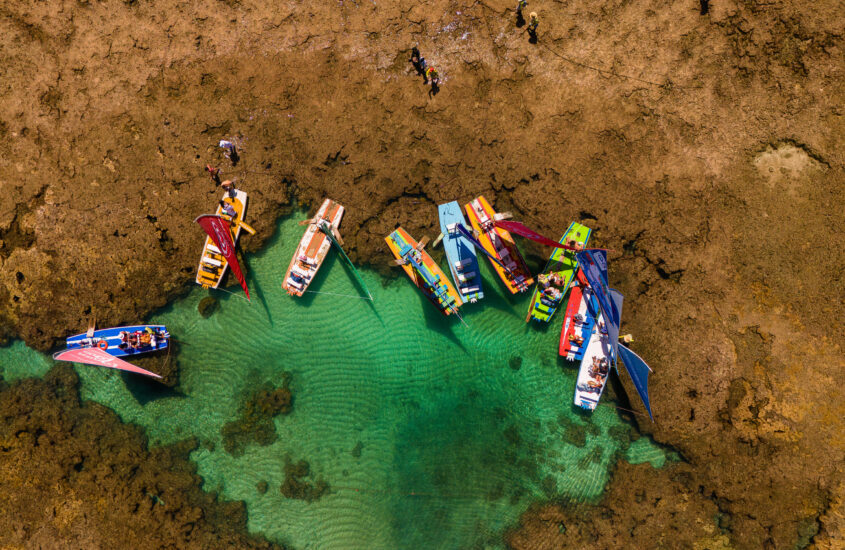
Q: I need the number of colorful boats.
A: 9